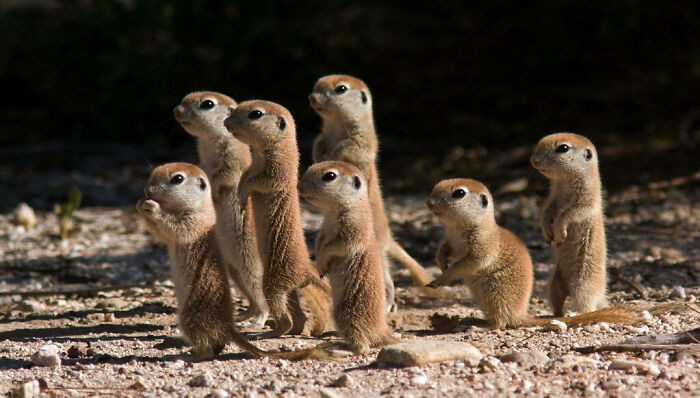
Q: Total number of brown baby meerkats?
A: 7